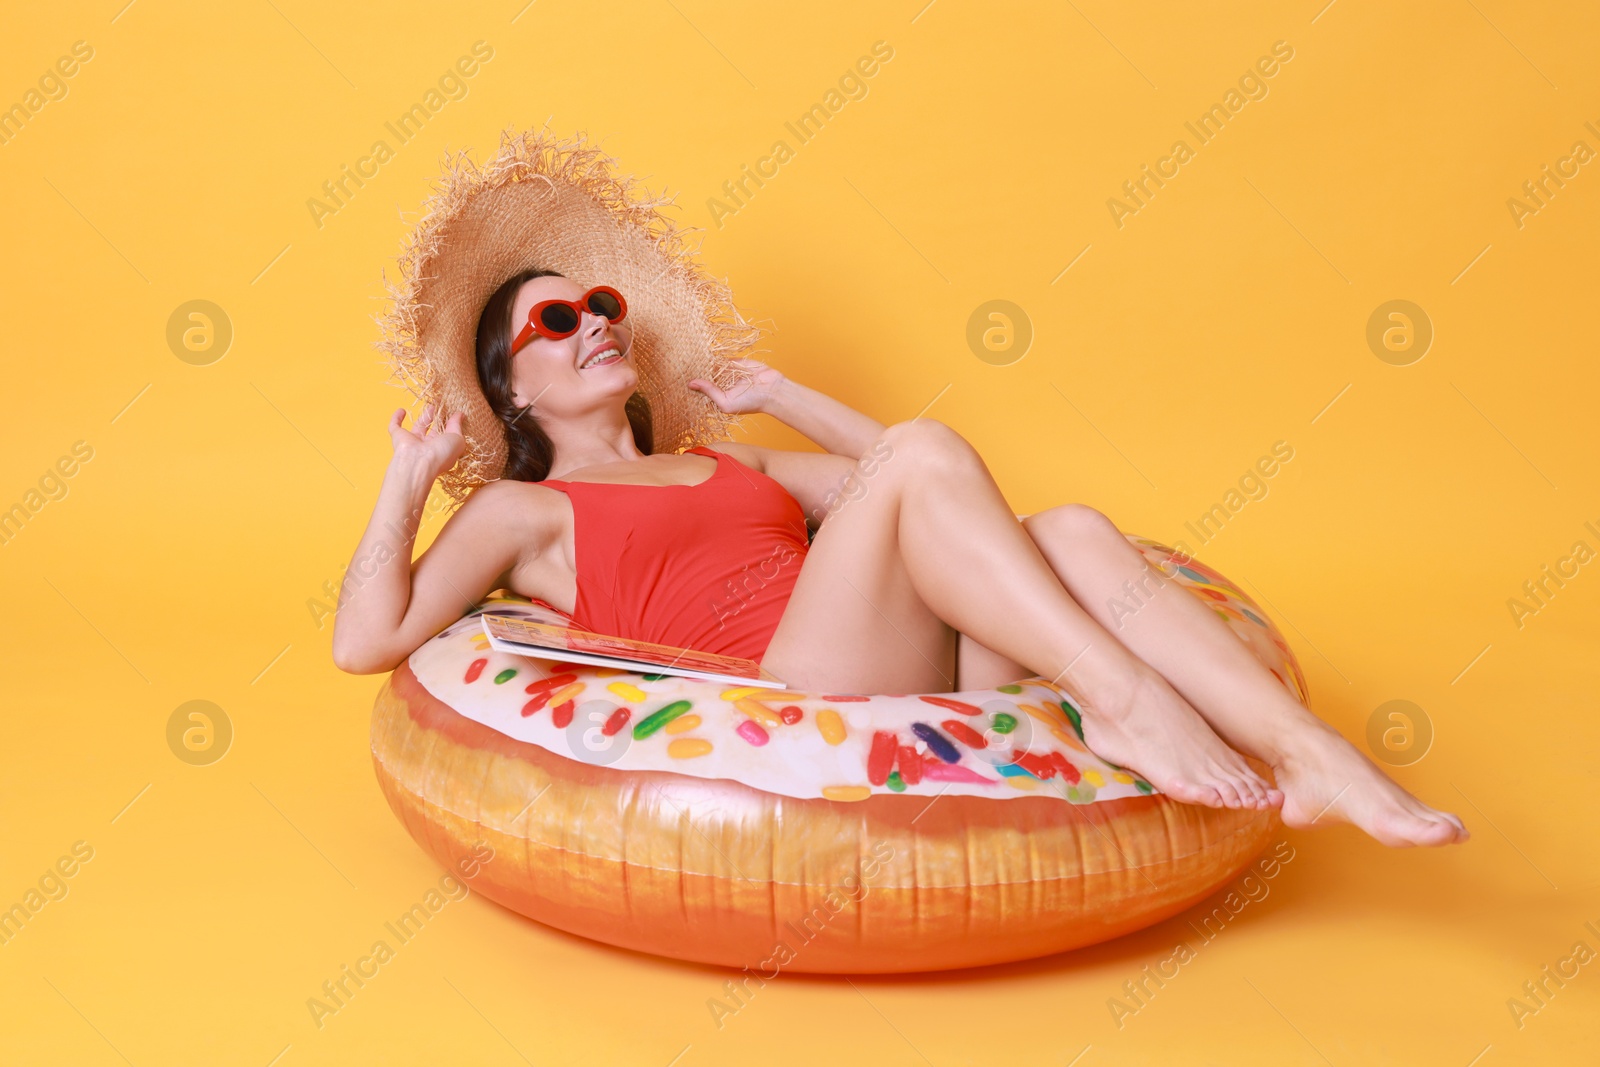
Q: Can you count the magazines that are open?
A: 0